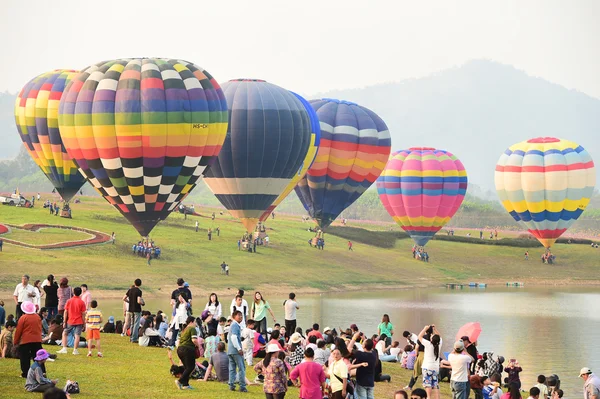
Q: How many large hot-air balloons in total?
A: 7